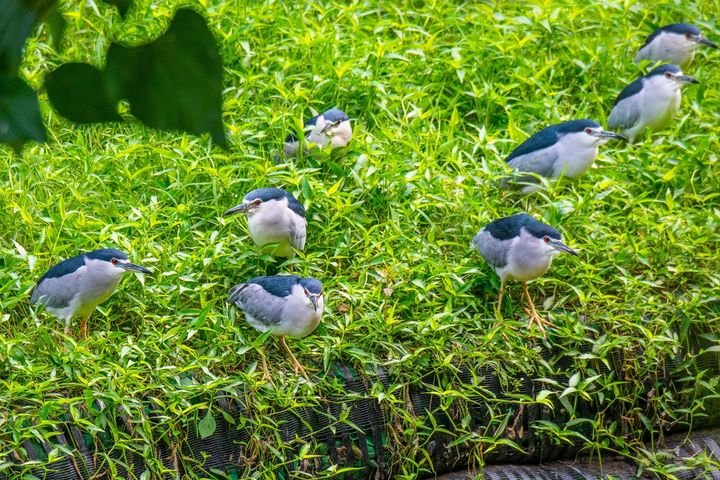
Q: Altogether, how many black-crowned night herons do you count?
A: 8